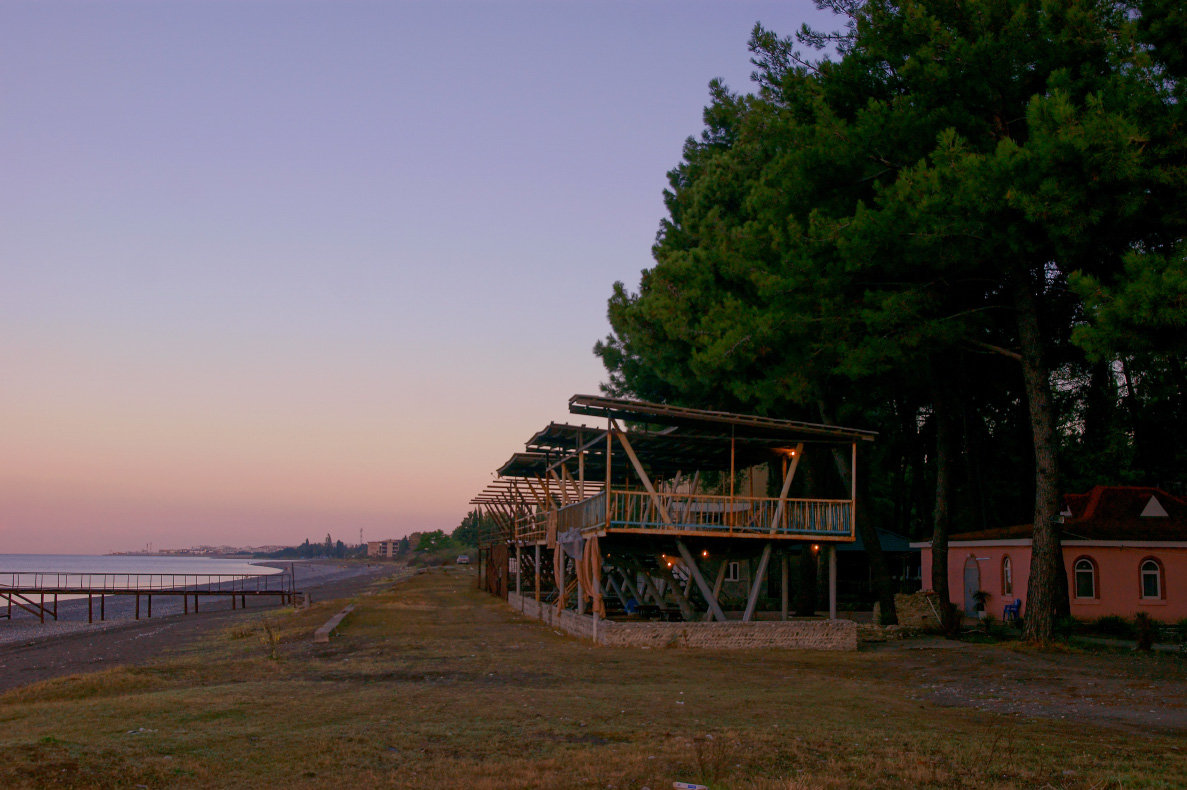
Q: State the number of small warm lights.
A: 5